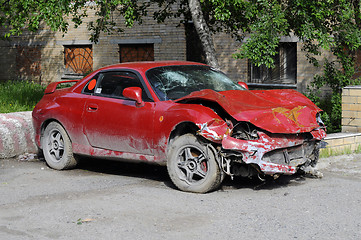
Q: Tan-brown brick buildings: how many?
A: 1